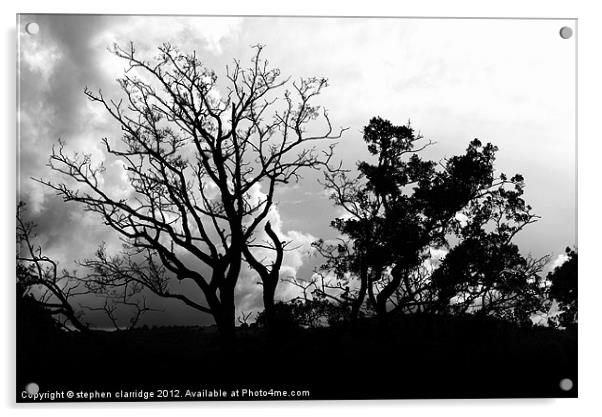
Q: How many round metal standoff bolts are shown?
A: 4